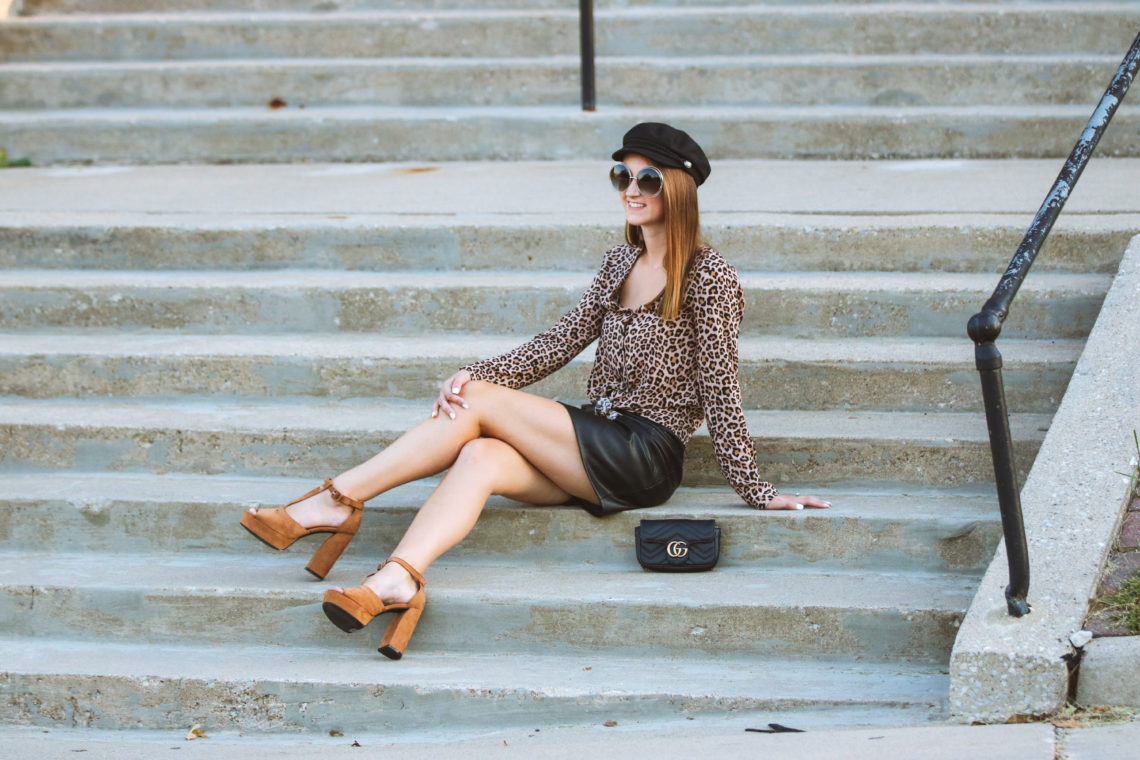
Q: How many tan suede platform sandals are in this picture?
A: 2